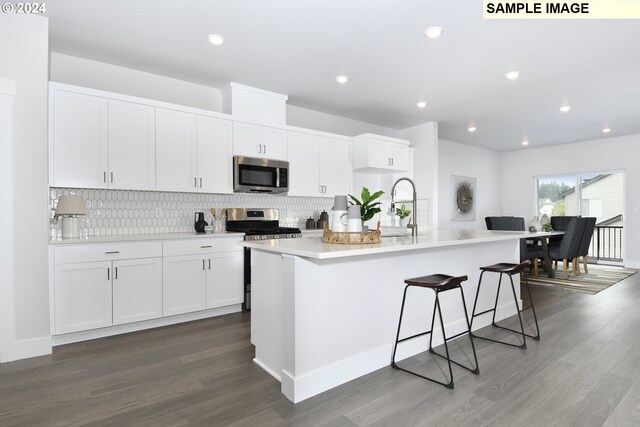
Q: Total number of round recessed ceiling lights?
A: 9